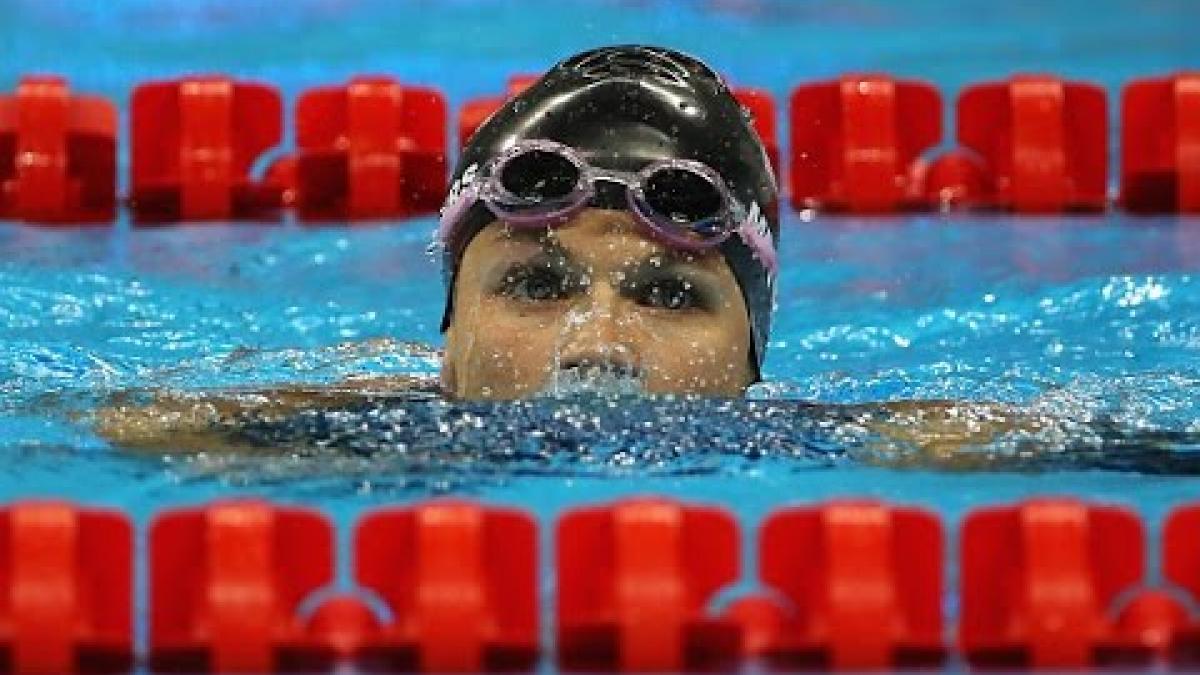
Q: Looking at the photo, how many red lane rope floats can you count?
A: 15